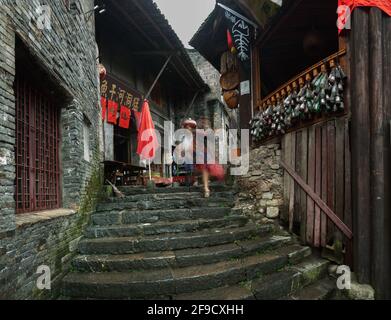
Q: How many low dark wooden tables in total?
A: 1